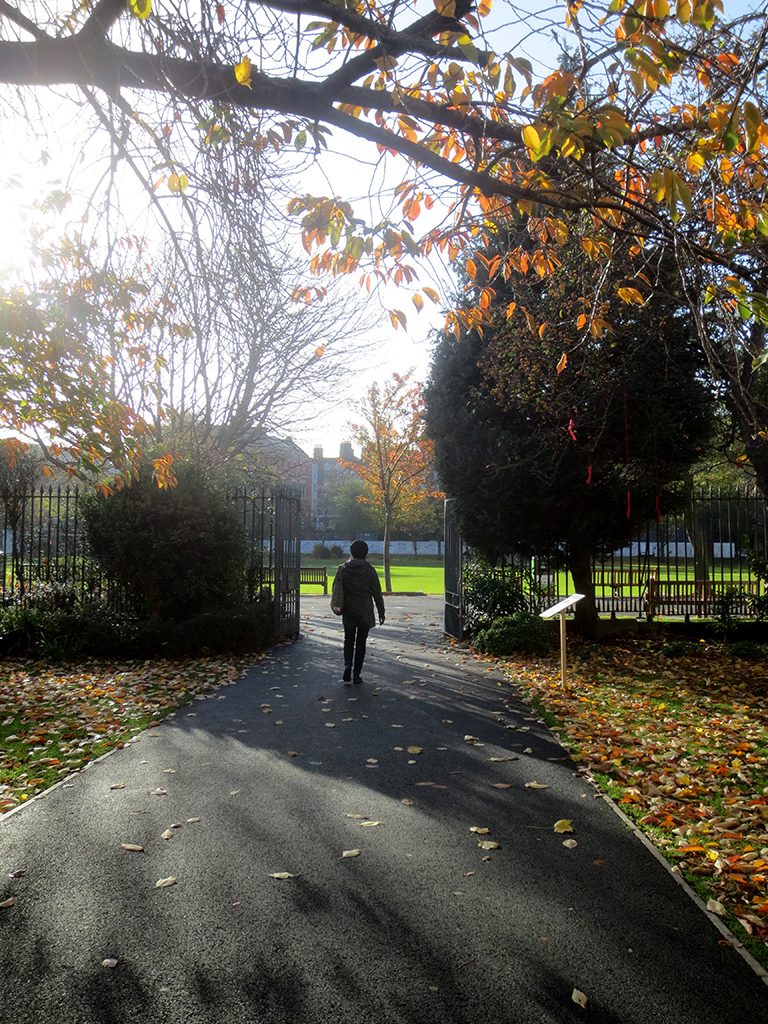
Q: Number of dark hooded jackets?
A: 1